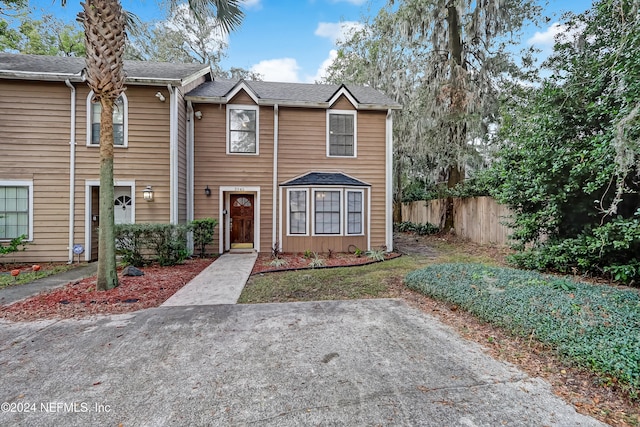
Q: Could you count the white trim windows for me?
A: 7